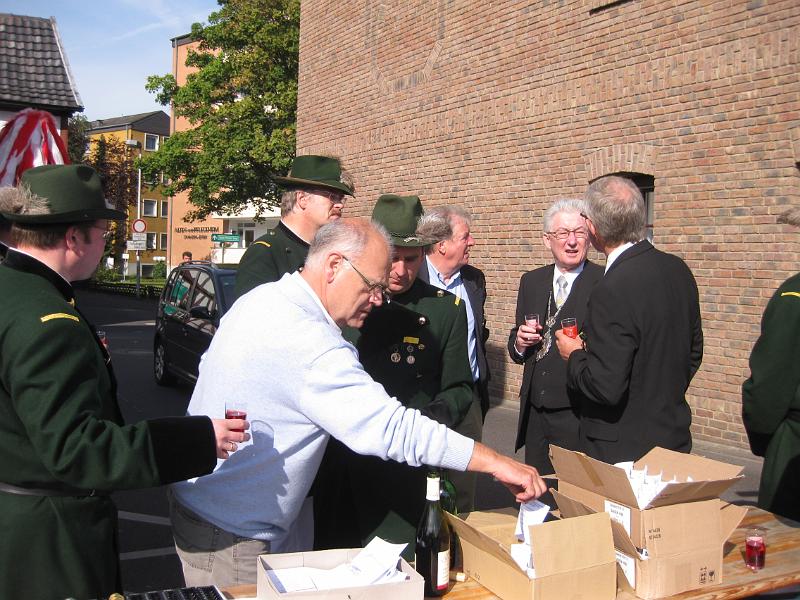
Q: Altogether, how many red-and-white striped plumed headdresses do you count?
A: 1